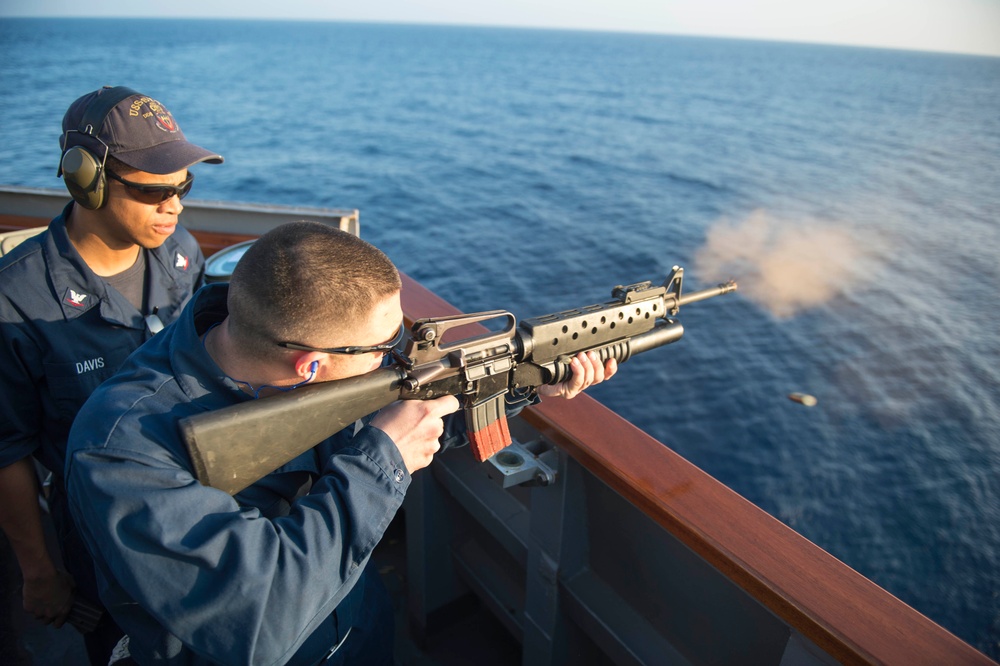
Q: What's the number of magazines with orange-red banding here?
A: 1